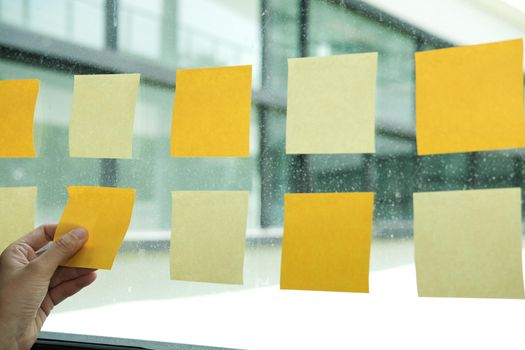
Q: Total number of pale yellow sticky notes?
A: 5